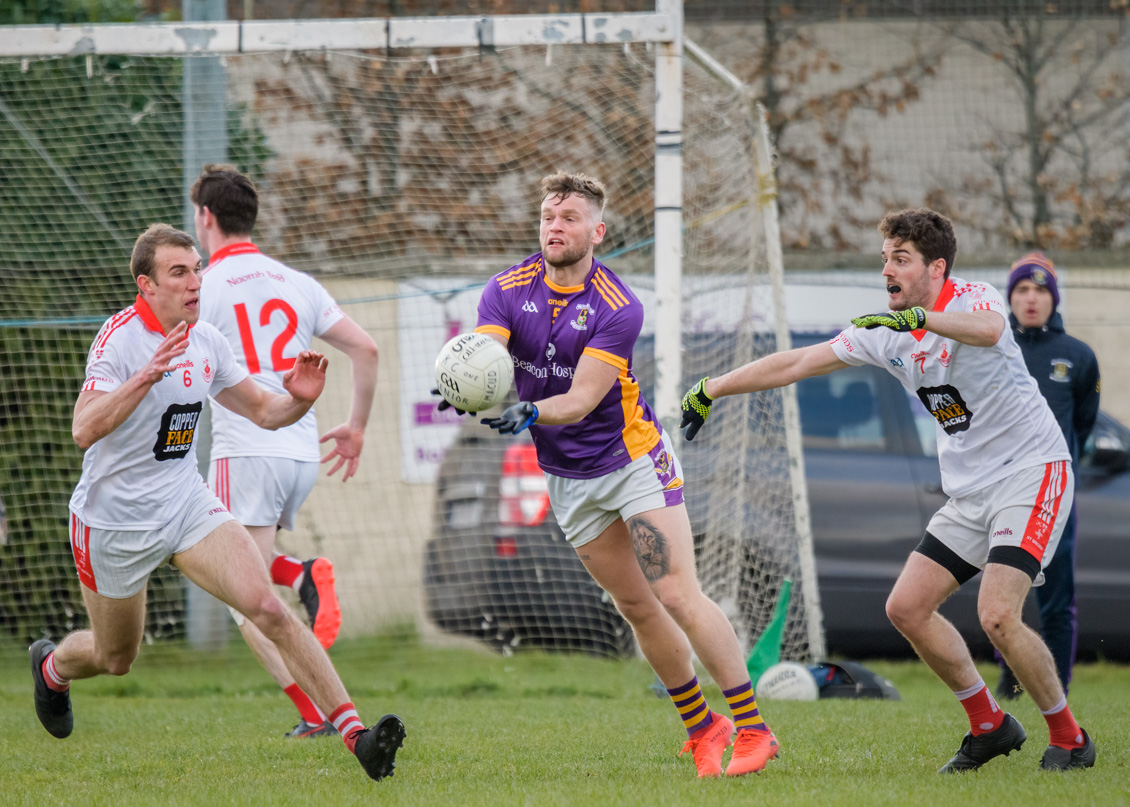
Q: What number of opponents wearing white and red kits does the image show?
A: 3